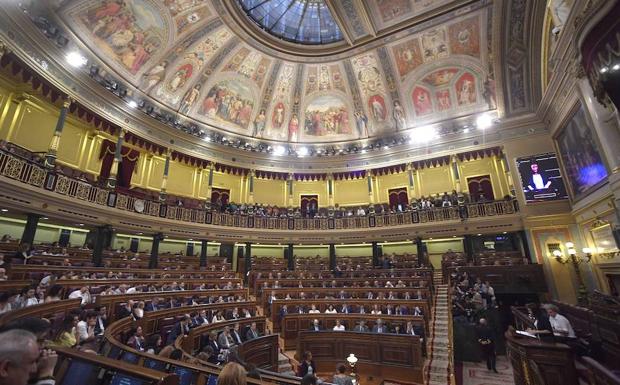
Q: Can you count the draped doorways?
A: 5